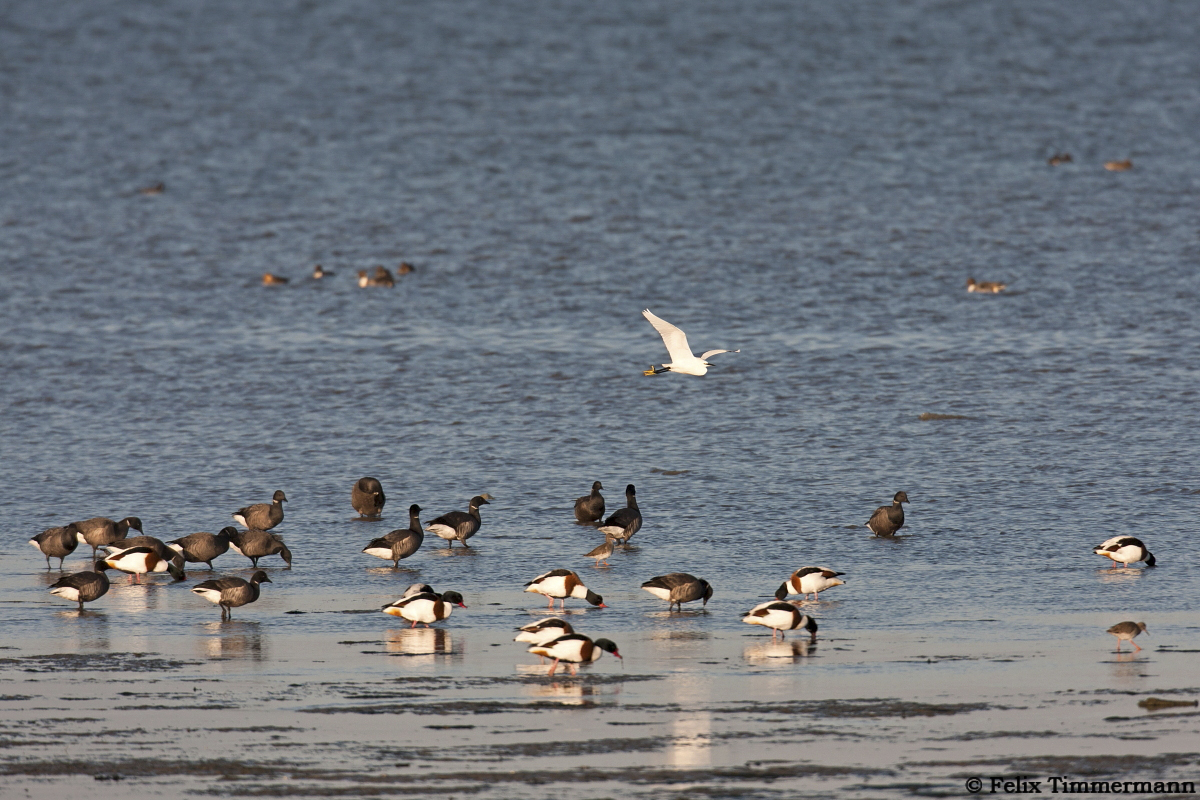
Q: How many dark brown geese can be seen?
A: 15